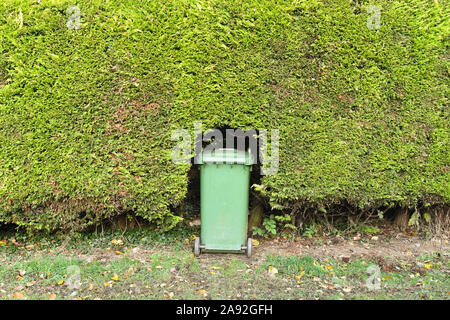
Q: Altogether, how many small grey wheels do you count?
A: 2